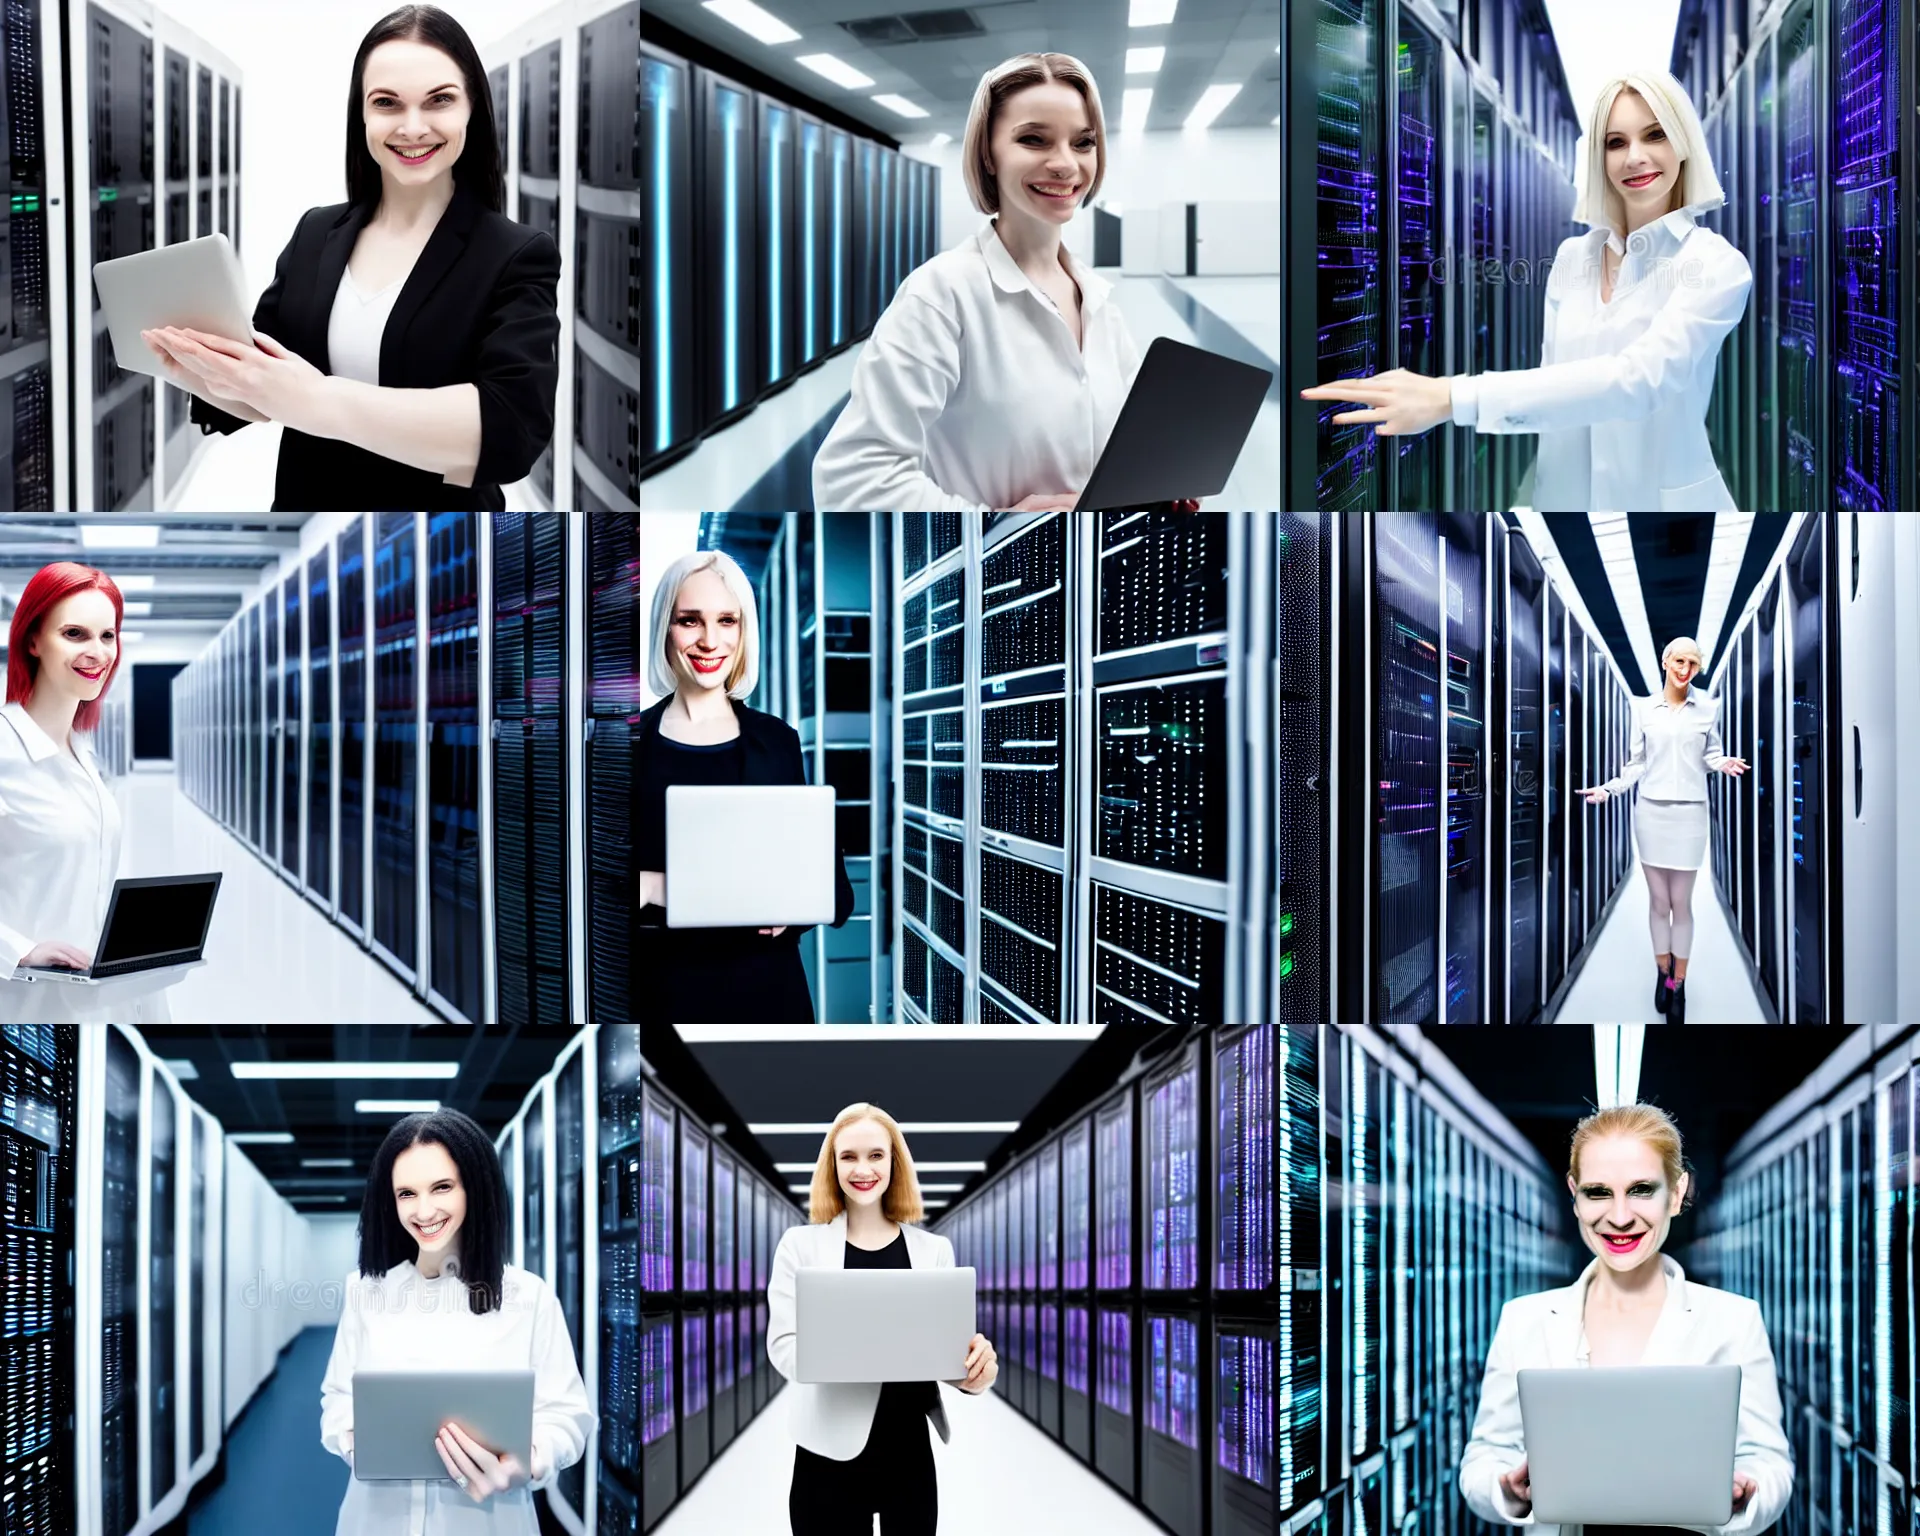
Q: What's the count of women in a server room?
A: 9